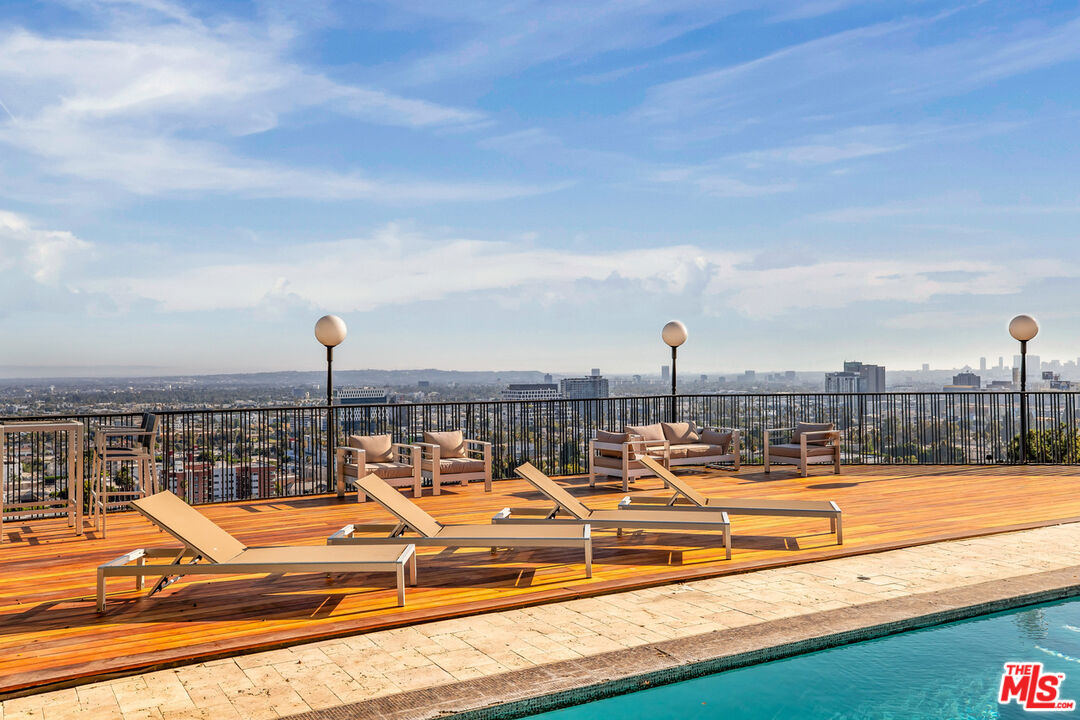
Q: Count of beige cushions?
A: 13